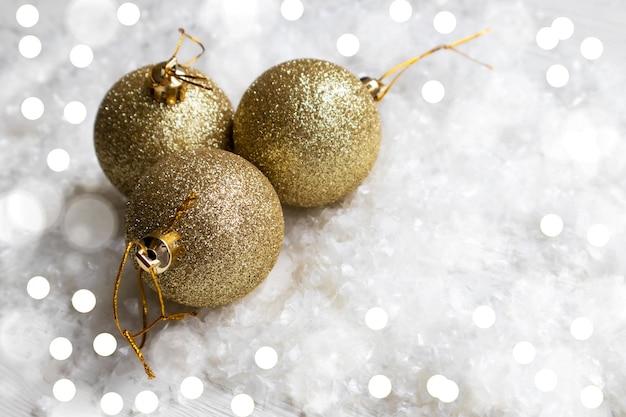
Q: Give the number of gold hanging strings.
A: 3